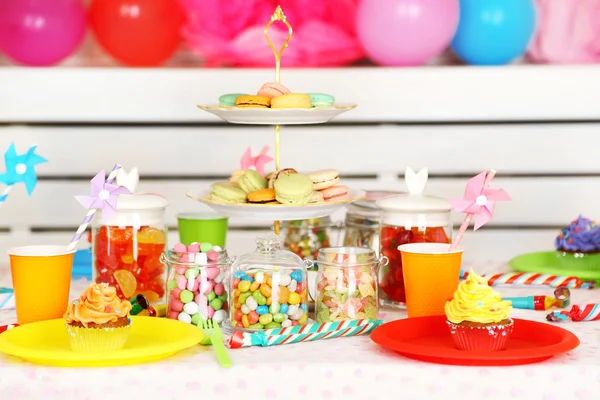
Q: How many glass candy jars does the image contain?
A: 7